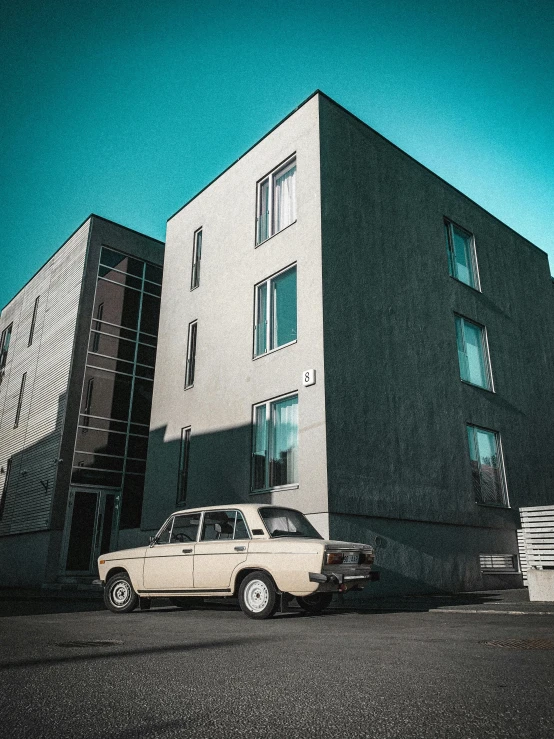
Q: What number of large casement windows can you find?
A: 6